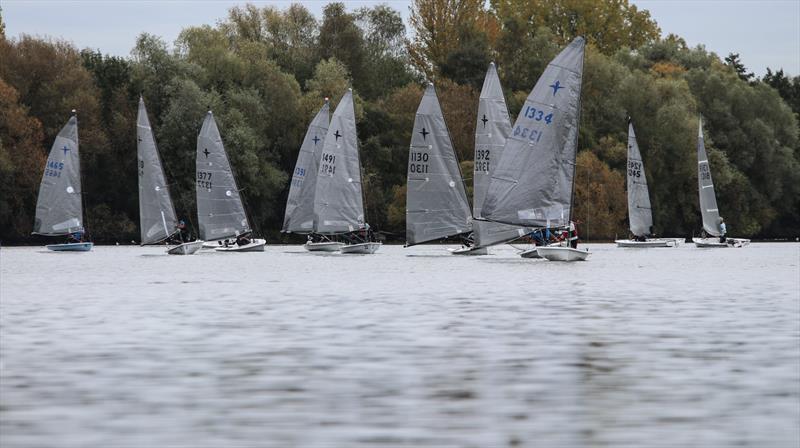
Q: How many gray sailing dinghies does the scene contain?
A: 10